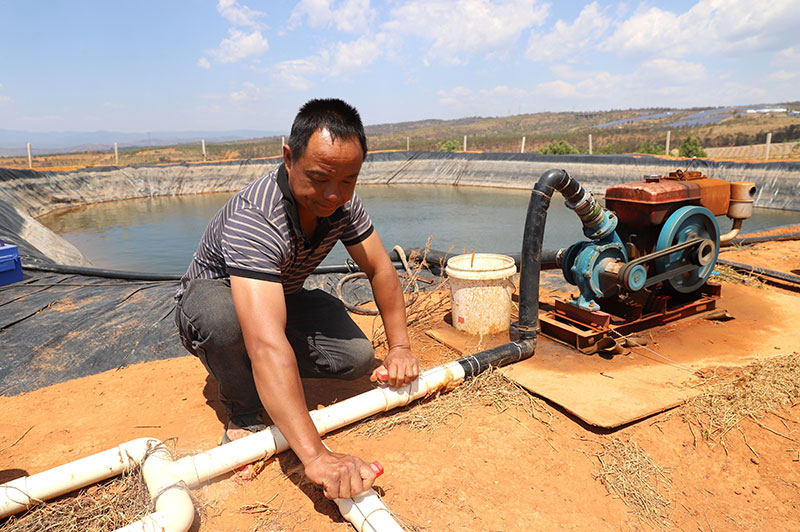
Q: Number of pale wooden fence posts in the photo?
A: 10